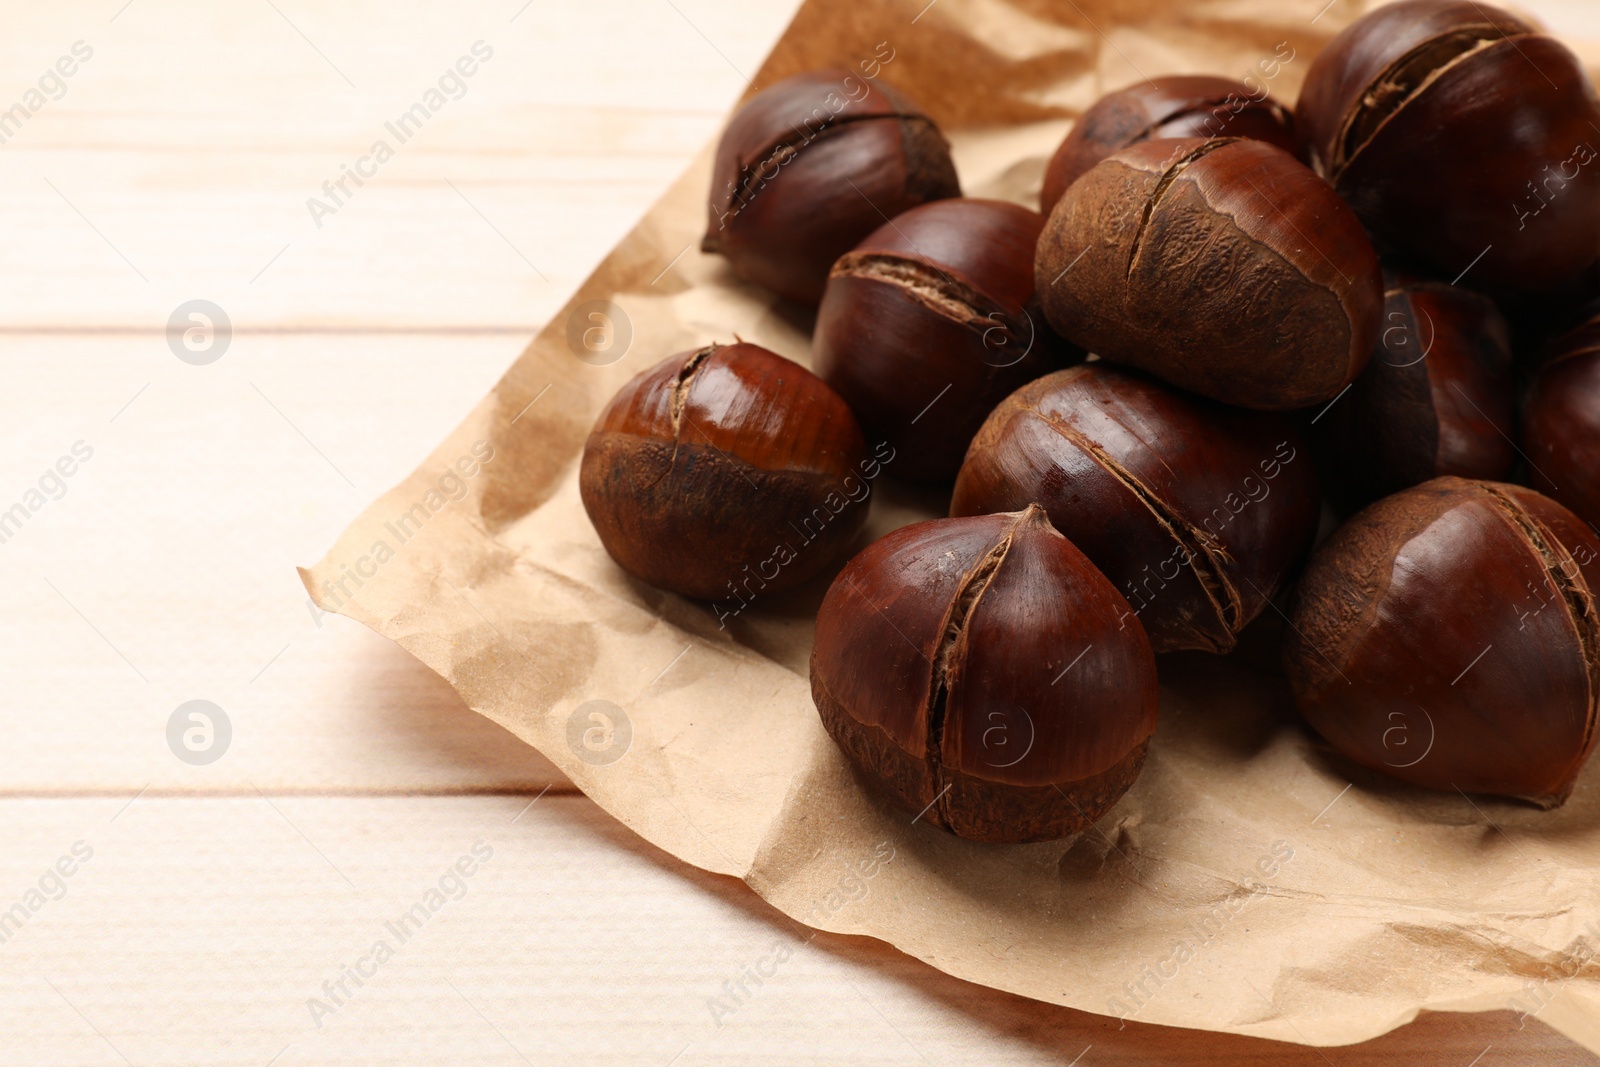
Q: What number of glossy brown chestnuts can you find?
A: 11